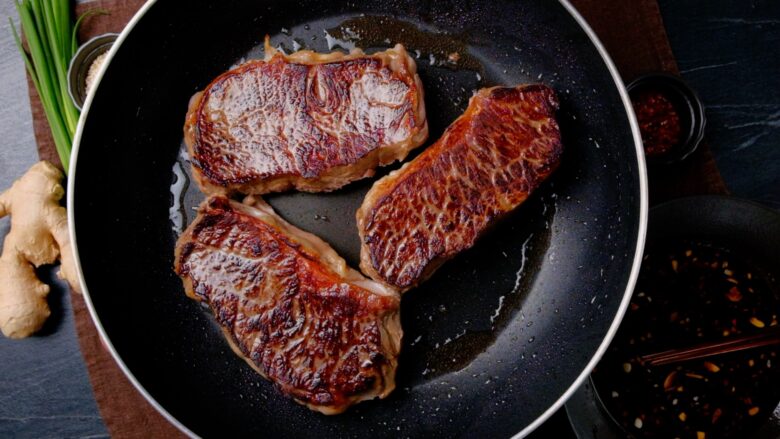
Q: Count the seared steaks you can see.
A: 3